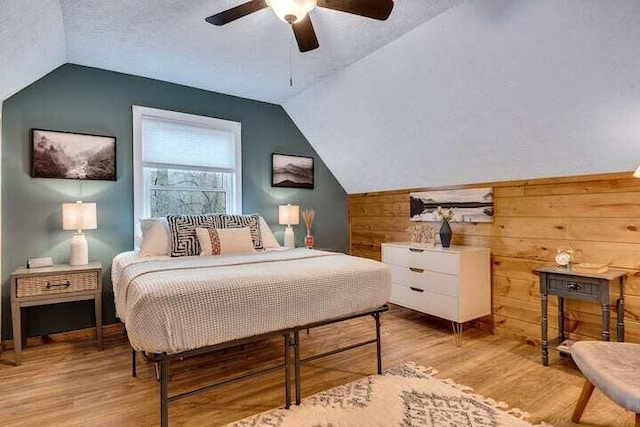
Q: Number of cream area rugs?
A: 1